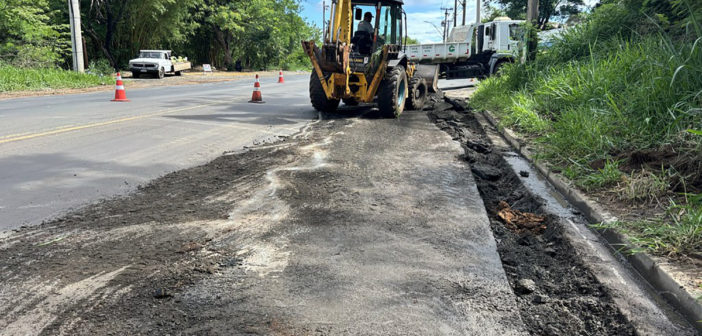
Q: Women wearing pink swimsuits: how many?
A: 0